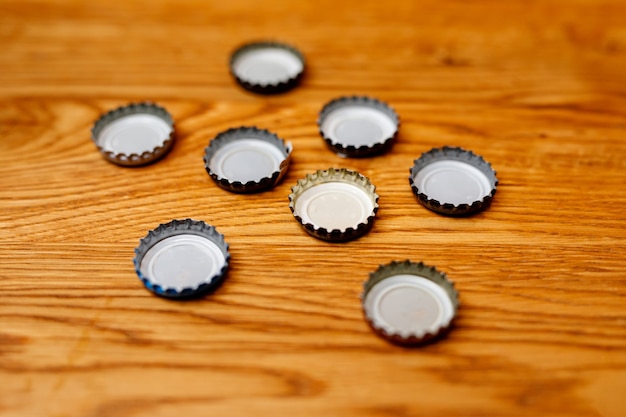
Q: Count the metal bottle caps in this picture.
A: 8